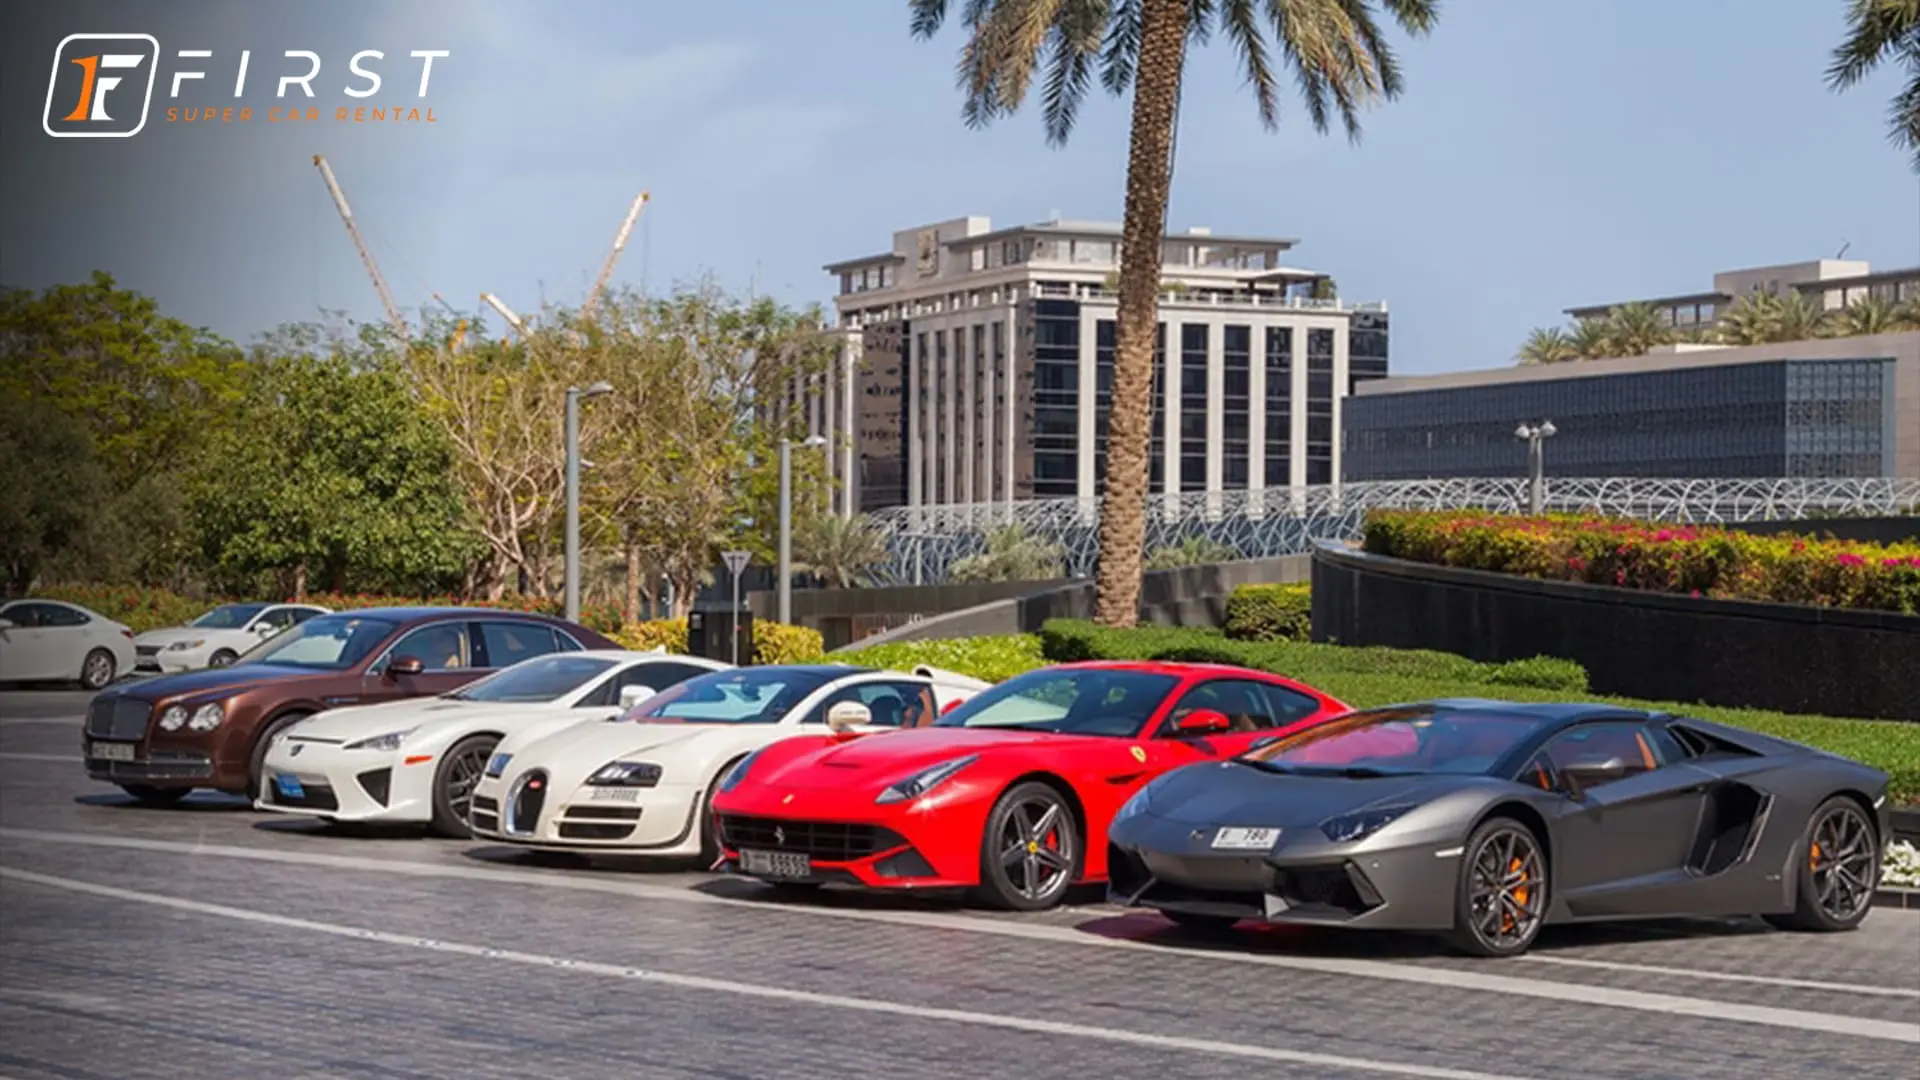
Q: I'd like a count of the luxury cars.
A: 5